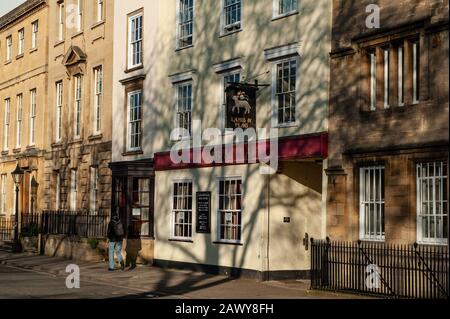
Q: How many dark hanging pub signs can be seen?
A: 1